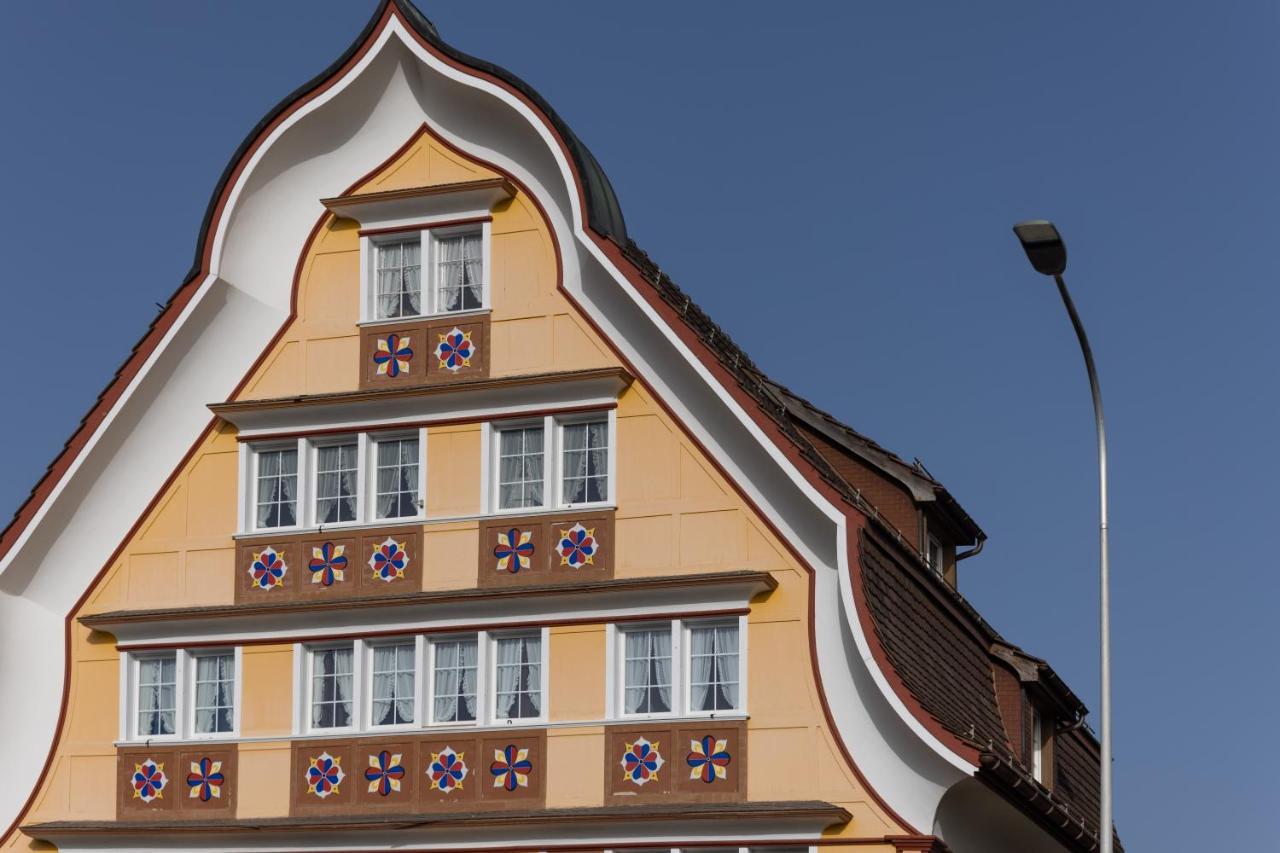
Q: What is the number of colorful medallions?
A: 15